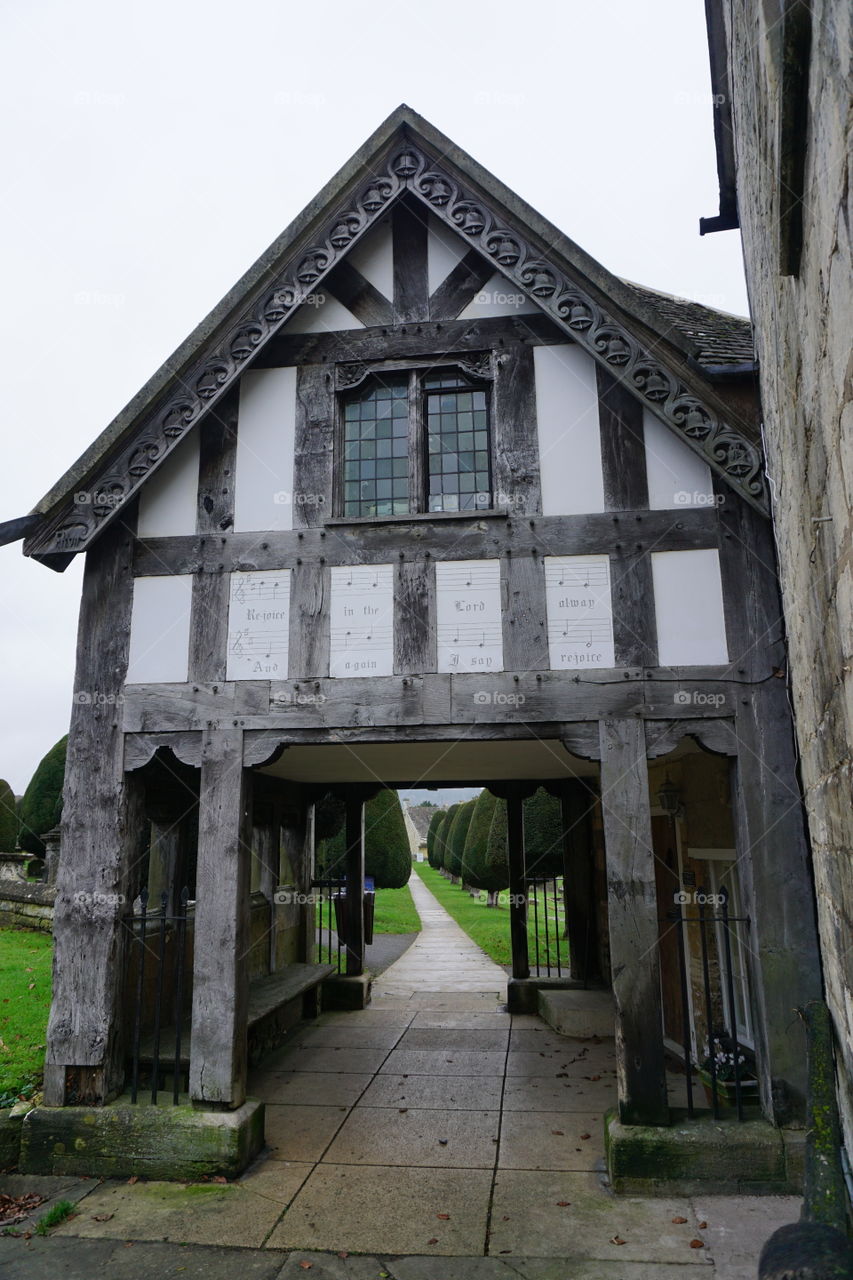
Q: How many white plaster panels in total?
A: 14